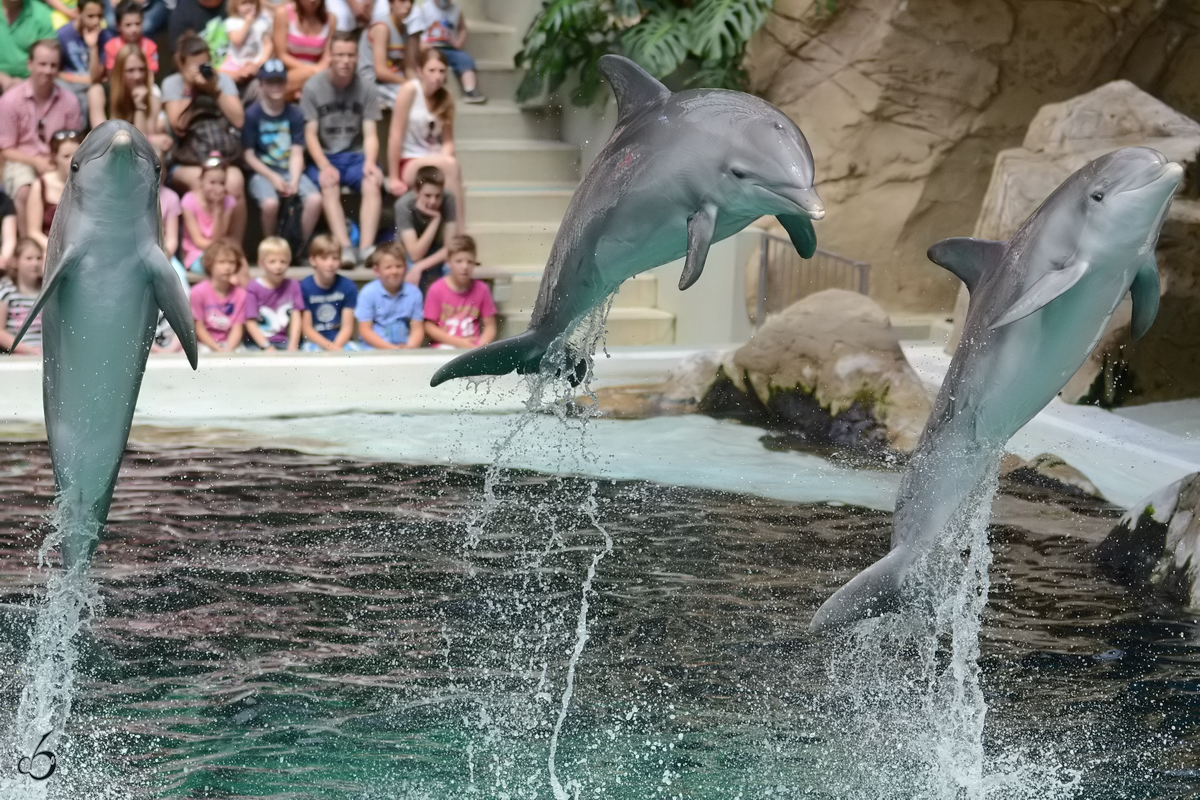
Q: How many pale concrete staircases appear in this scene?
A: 1